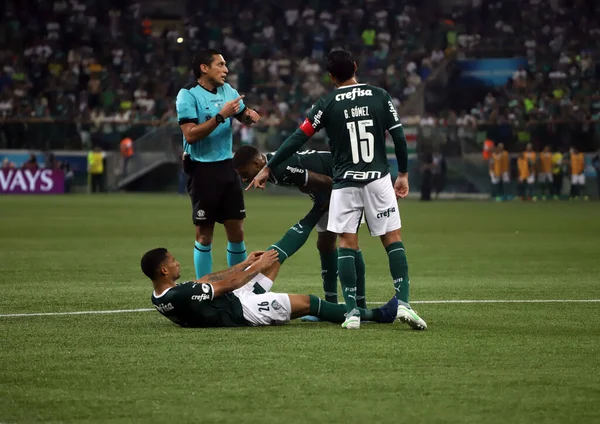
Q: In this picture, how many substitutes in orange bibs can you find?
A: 6